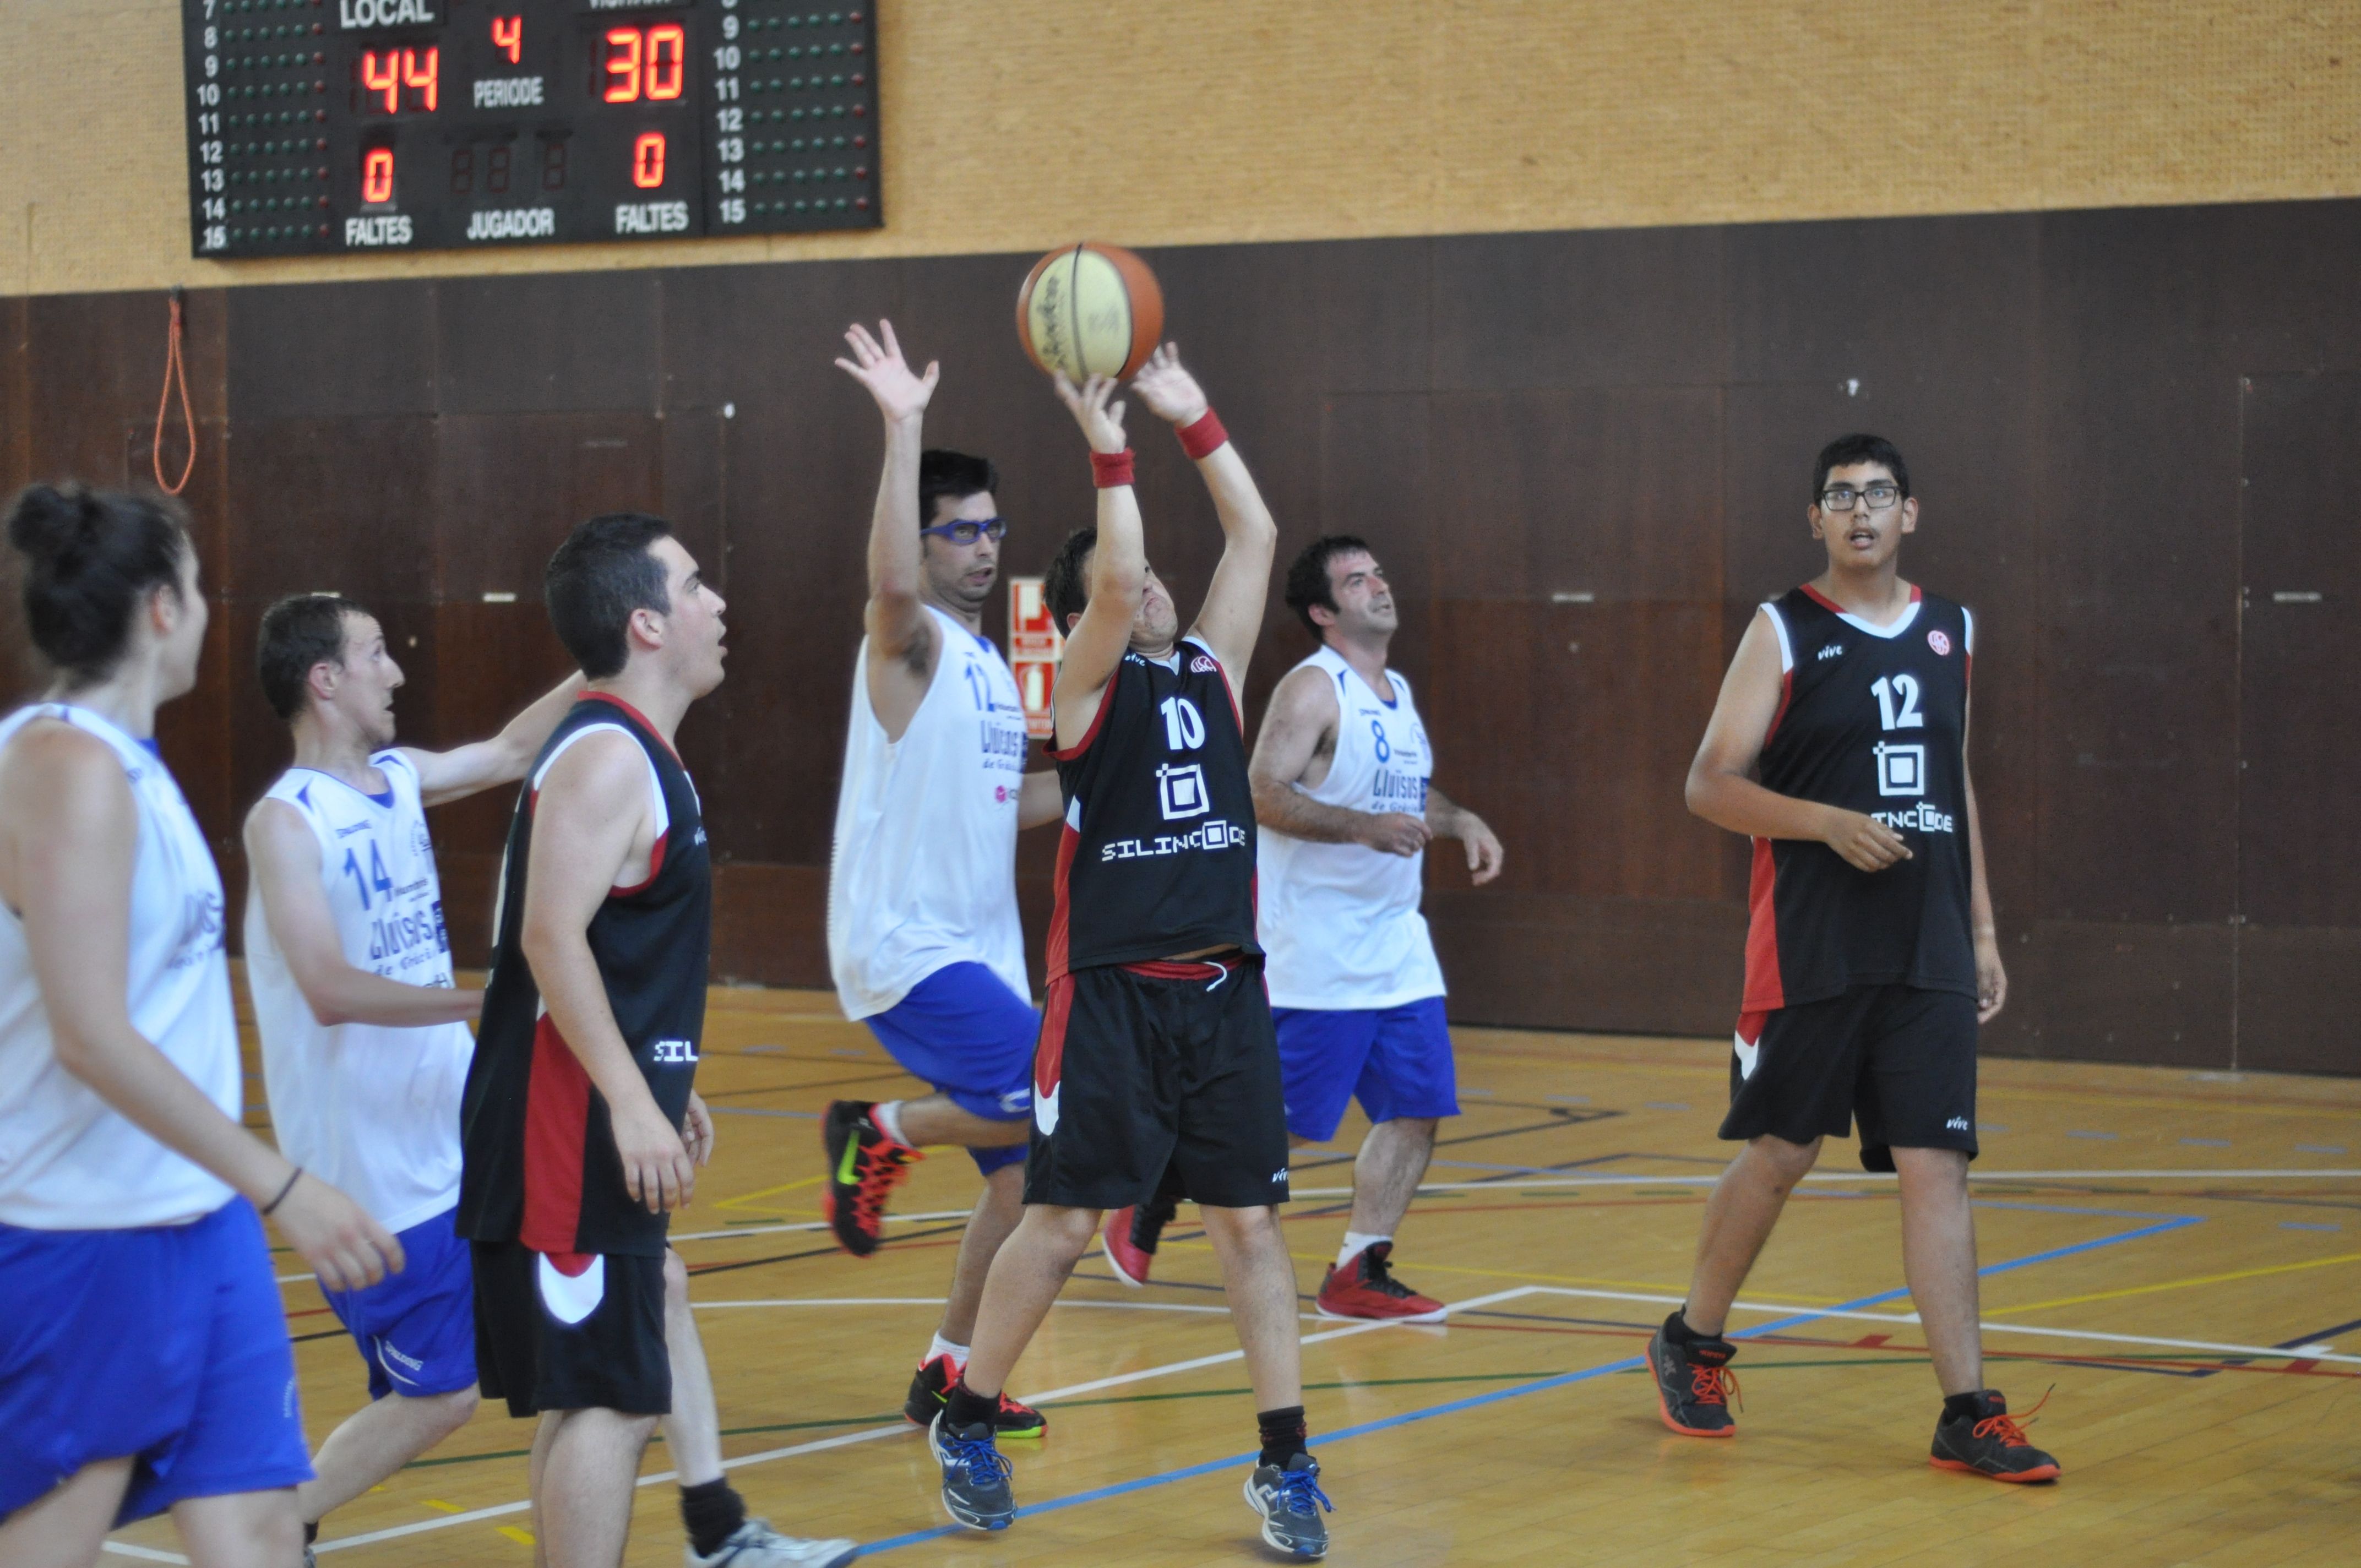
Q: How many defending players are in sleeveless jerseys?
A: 4